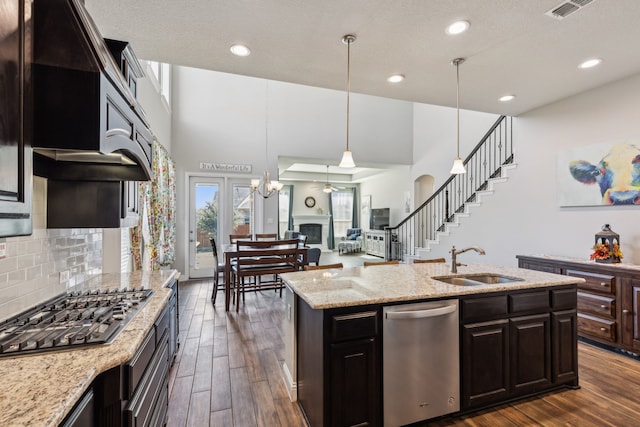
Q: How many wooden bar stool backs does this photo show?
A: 3